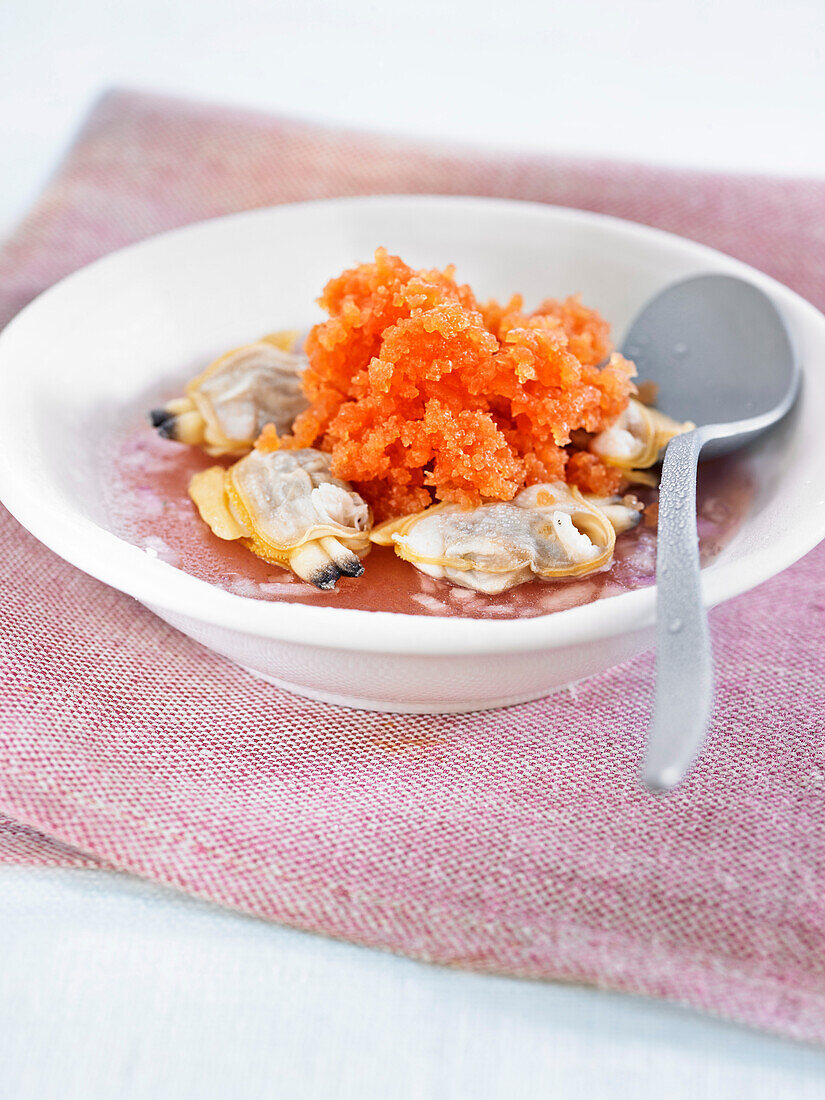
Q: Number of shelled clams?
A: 4